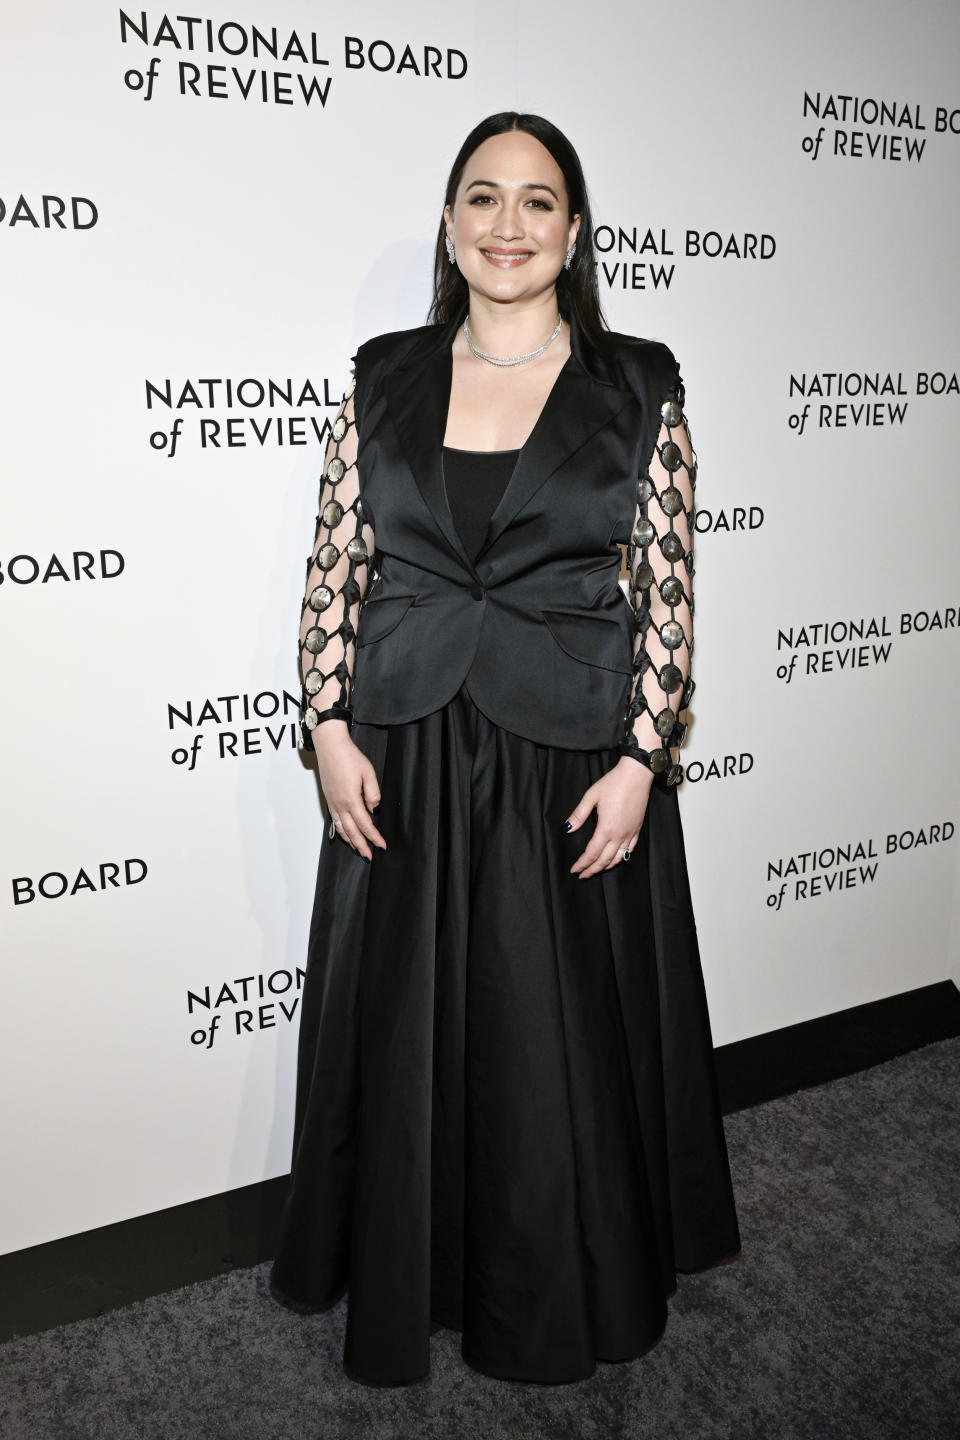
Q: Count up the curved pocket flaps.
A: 2